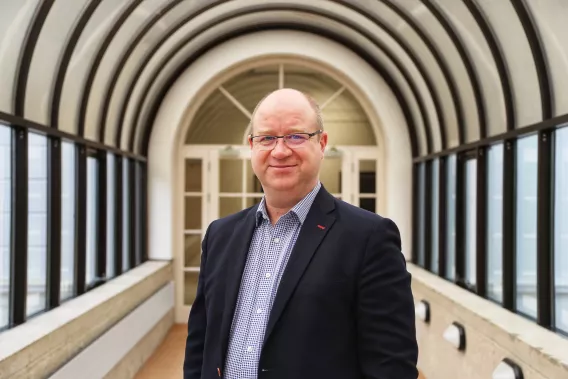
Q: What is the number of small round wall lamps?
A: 3